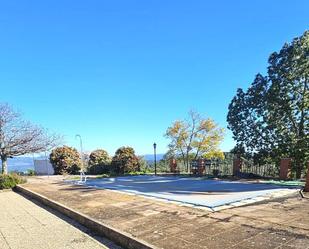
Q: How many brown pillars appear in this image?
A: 5